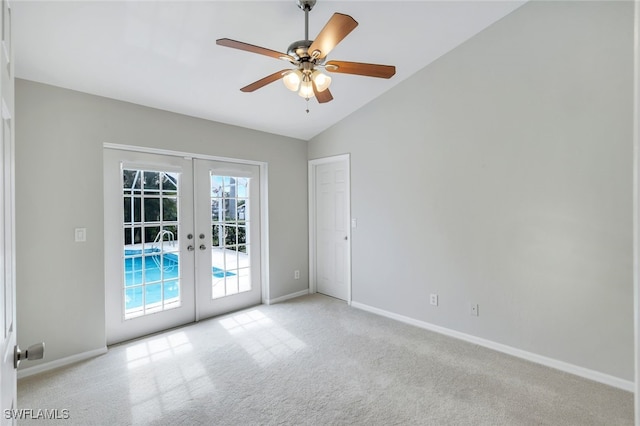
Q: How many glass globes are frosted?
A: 3